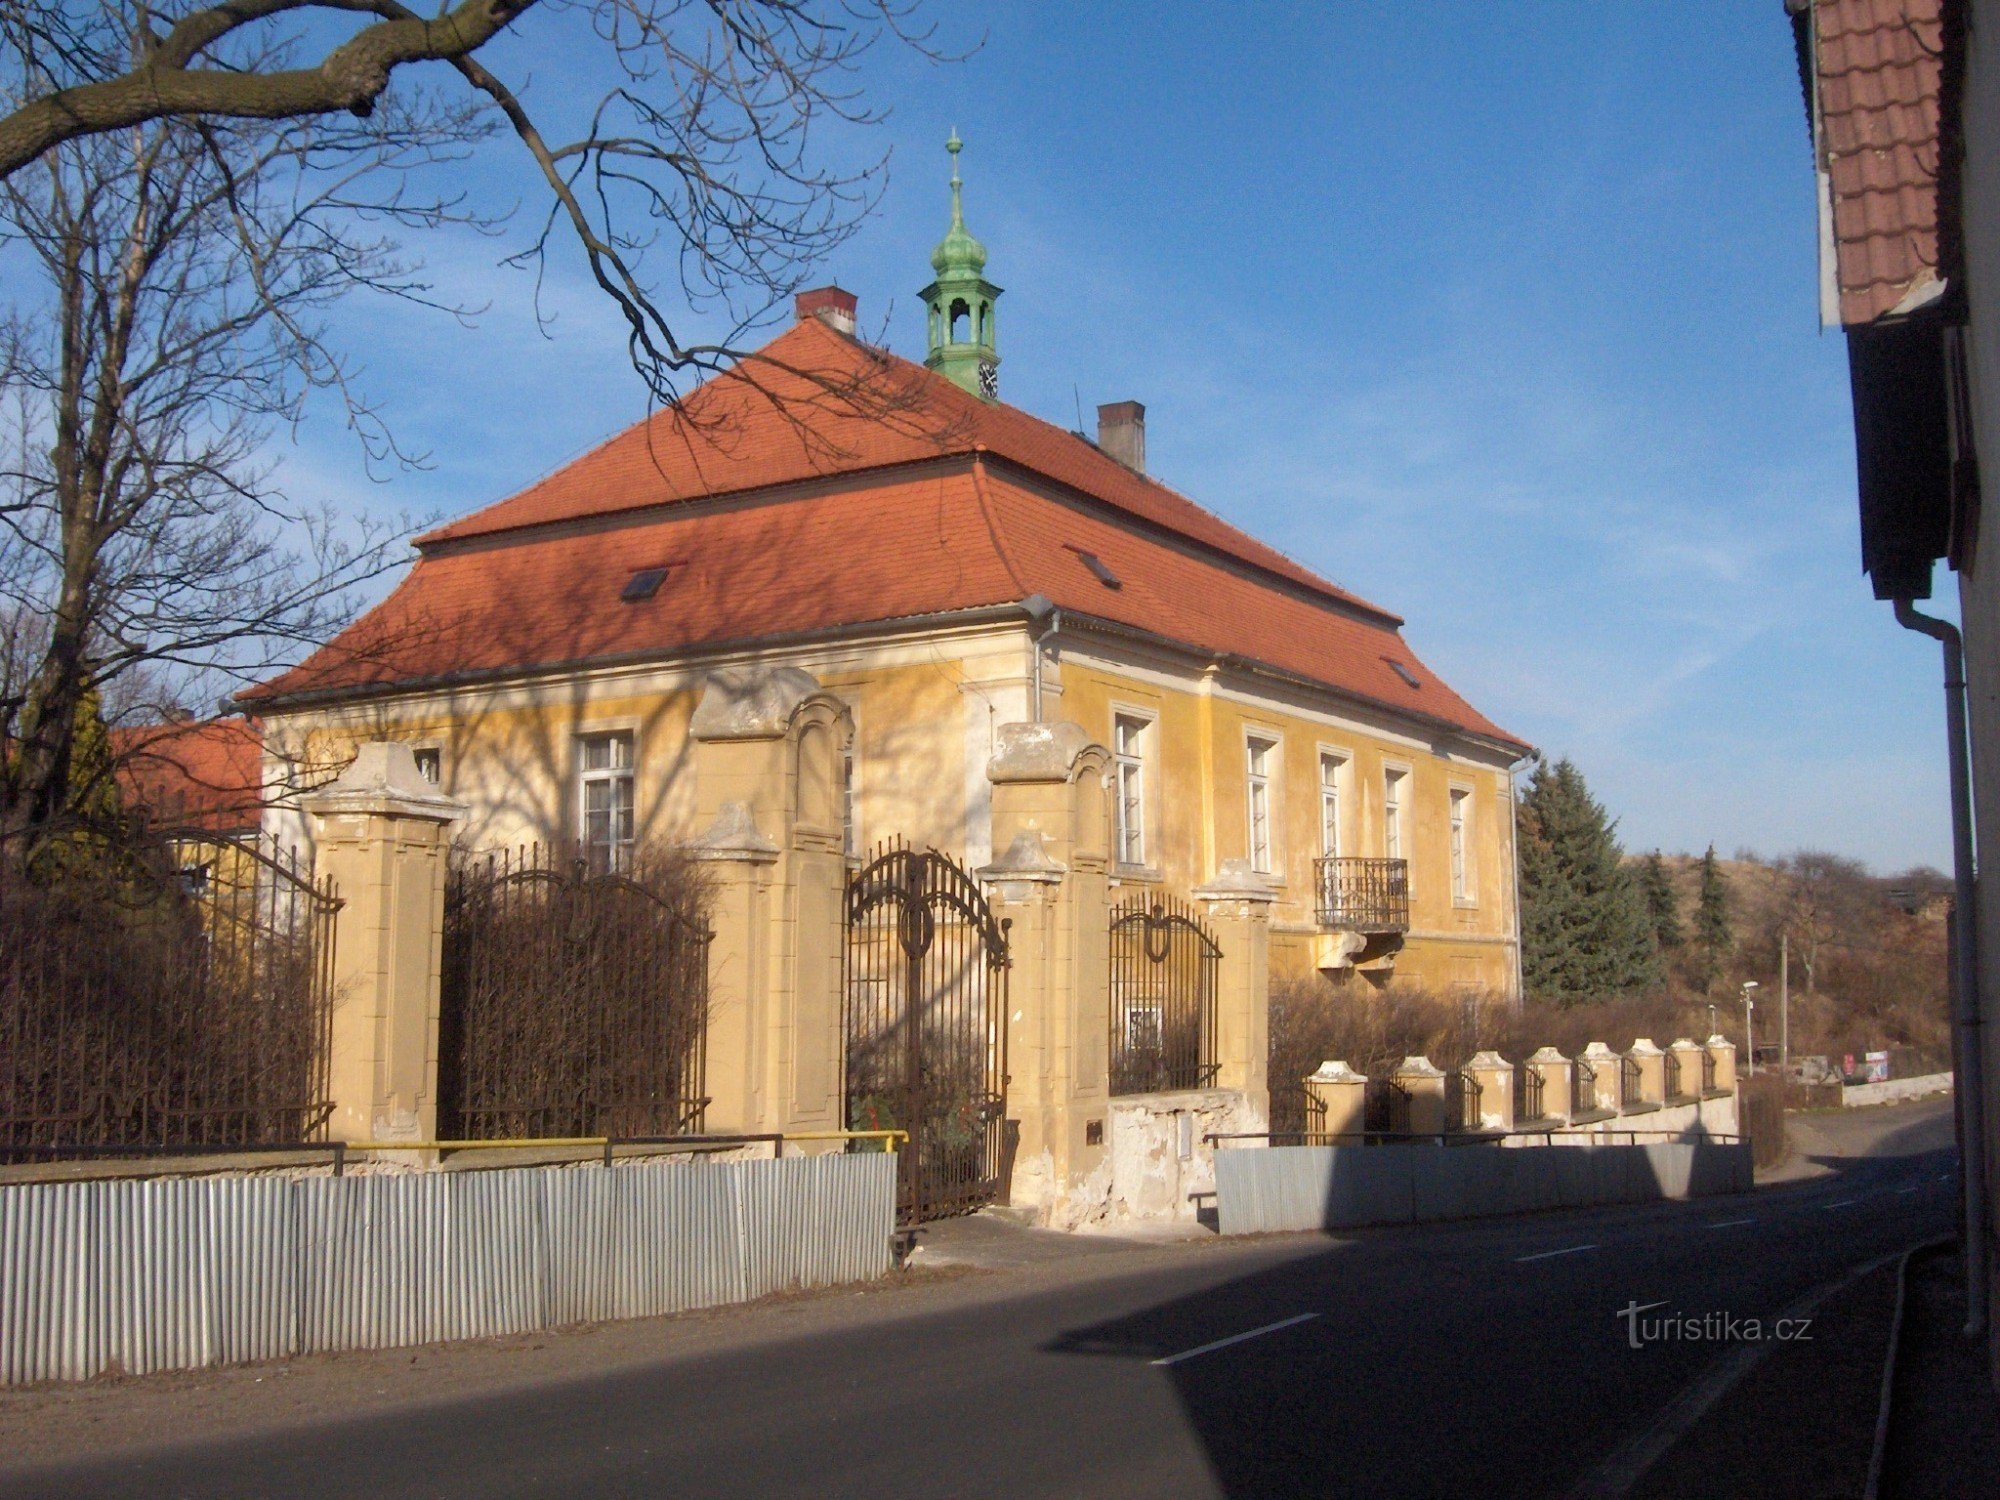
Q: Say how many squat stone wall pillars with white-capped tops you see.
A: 8